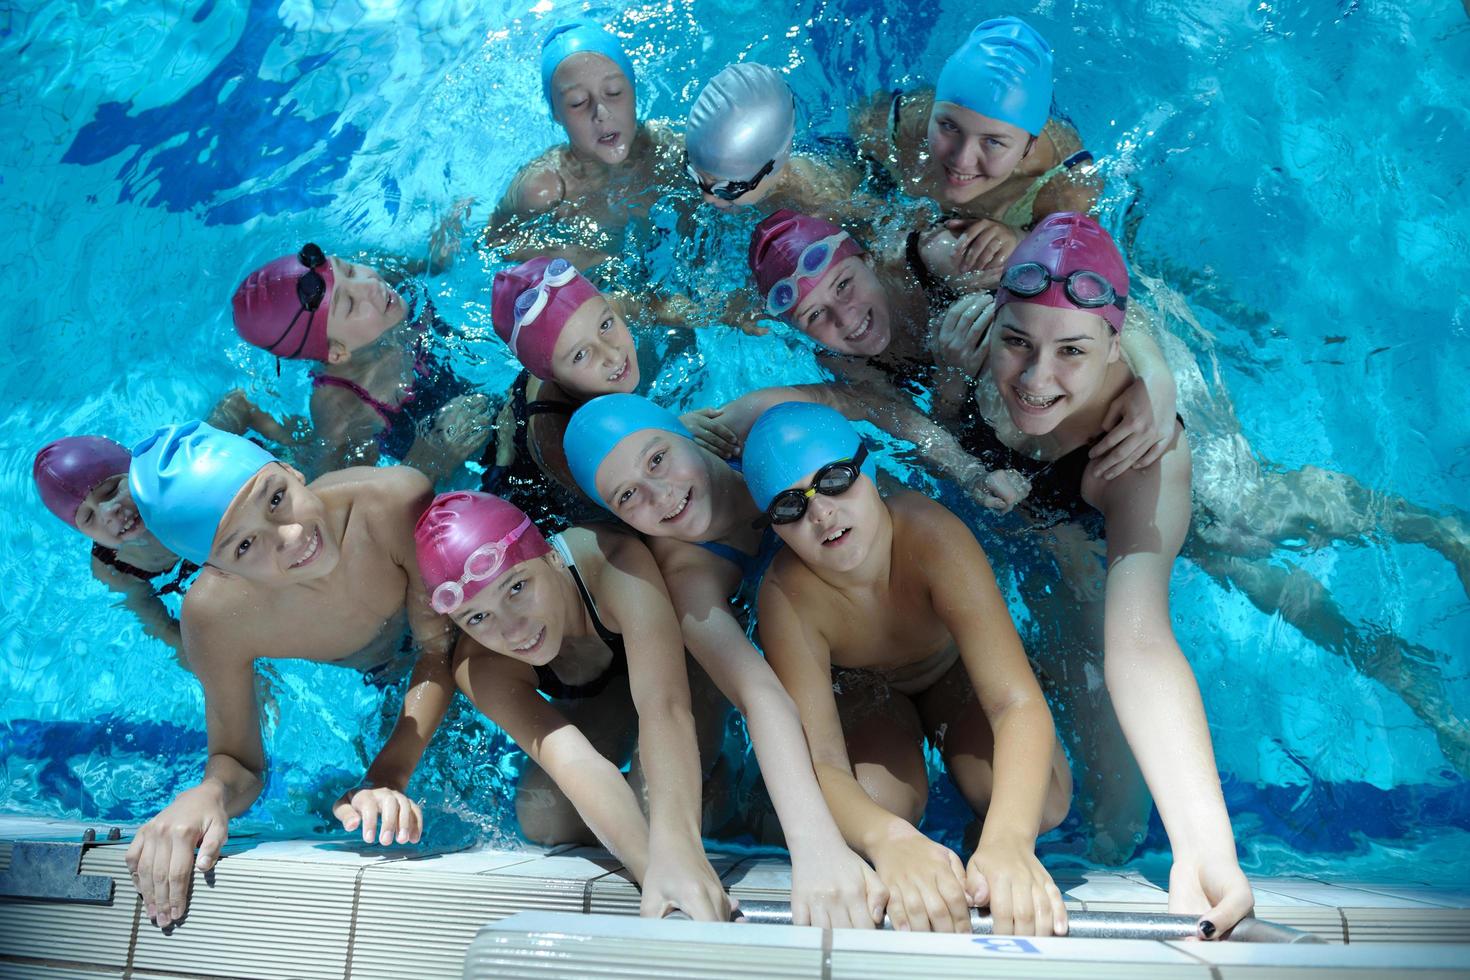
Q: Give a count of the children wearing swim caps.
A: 12